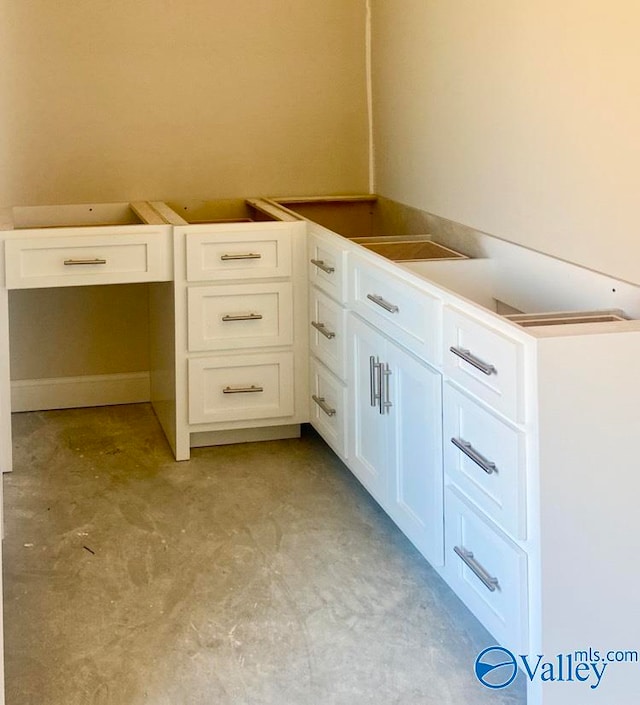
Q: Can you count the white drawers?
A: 11